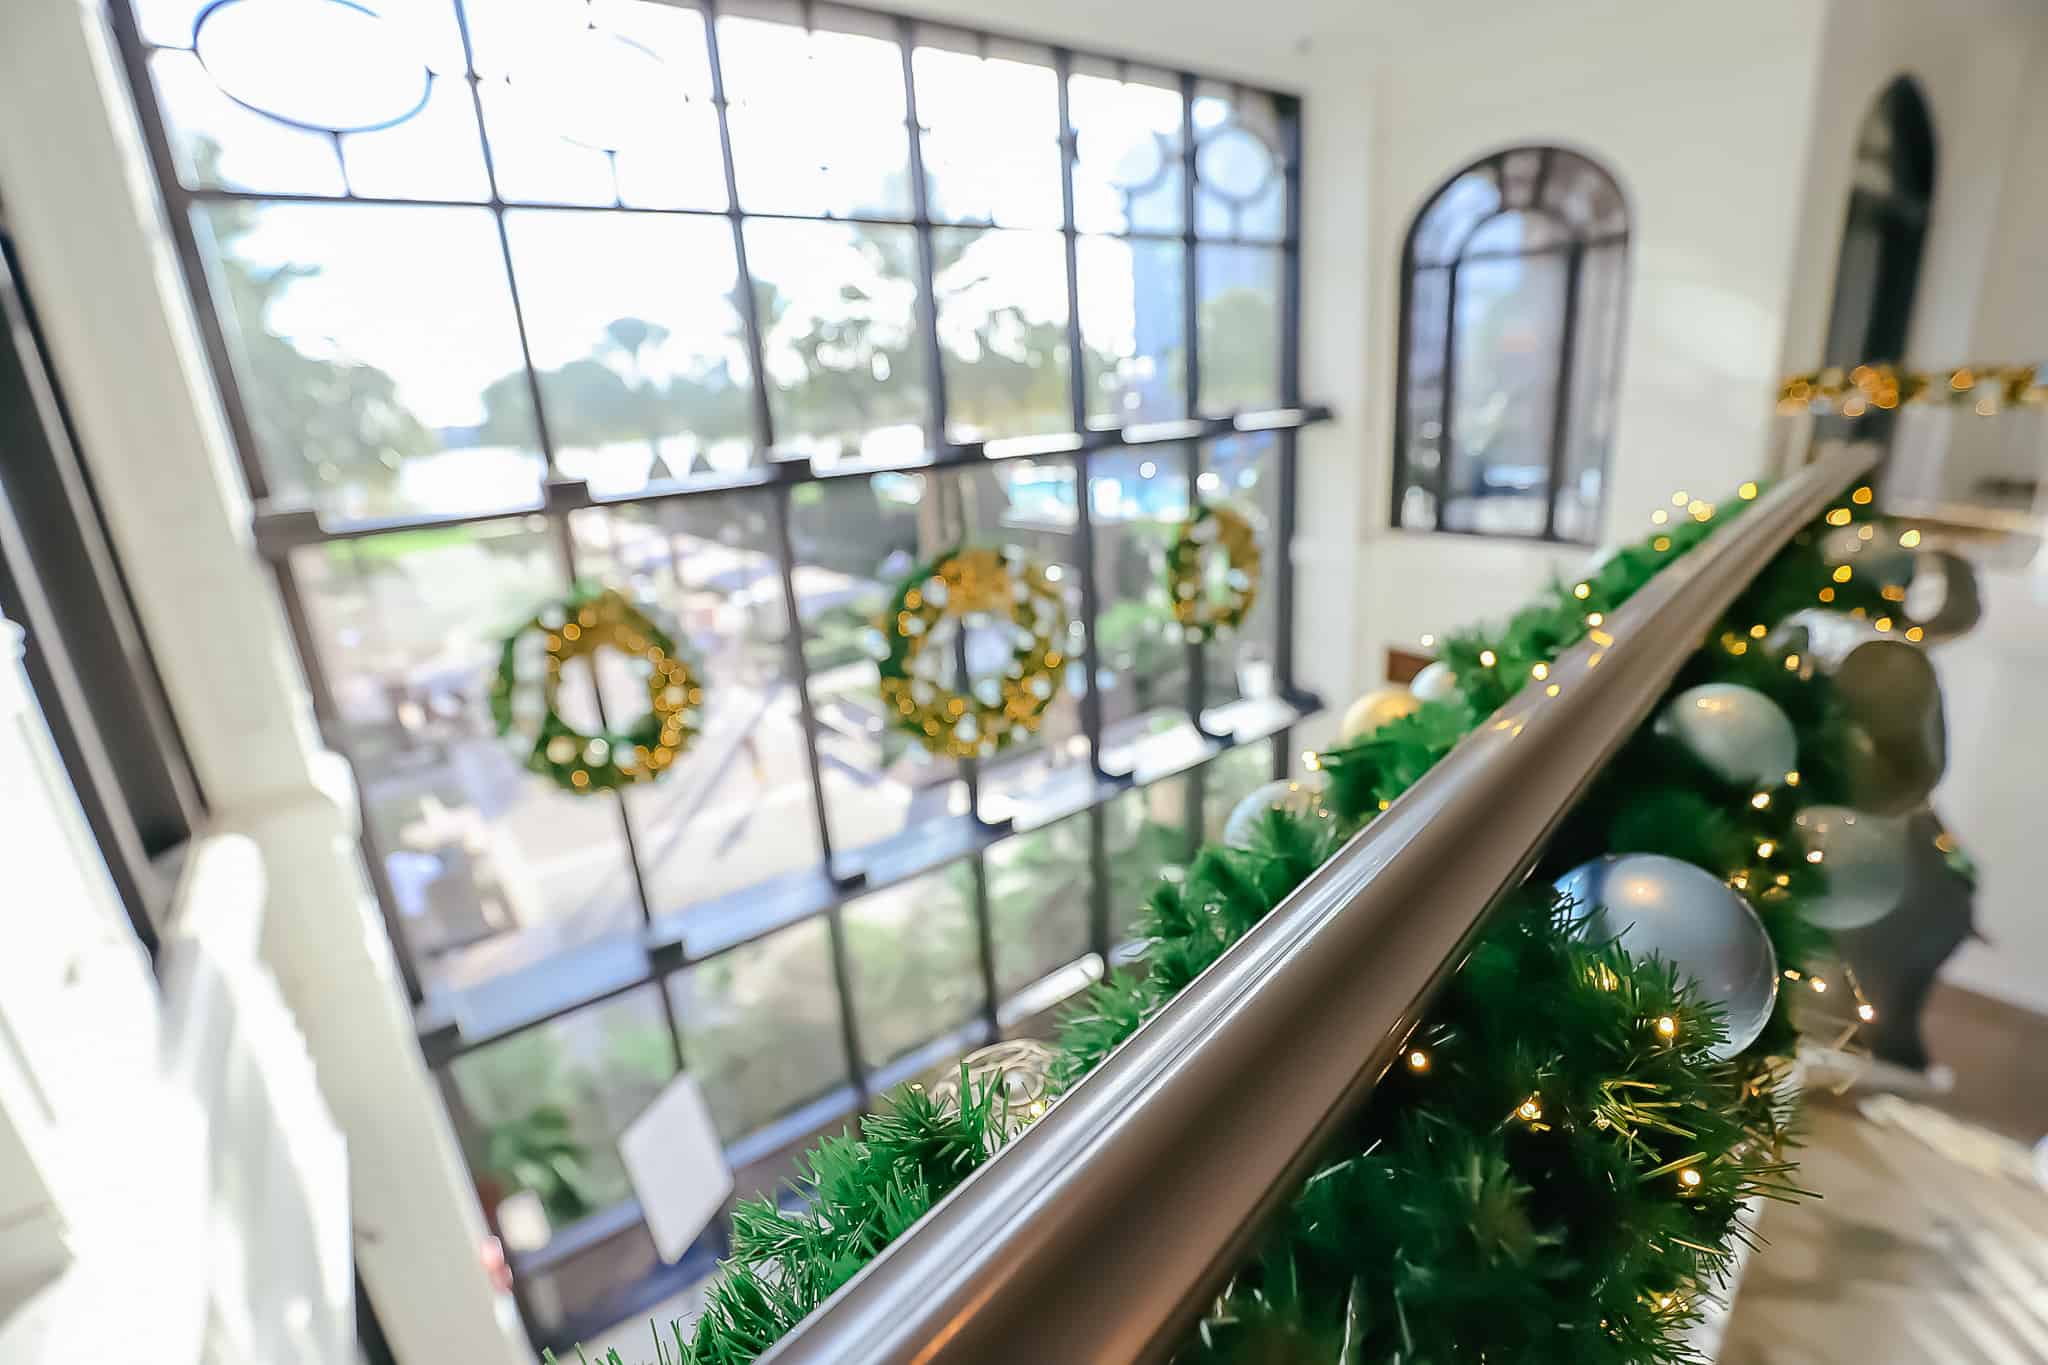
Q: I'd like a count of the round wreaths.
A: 3